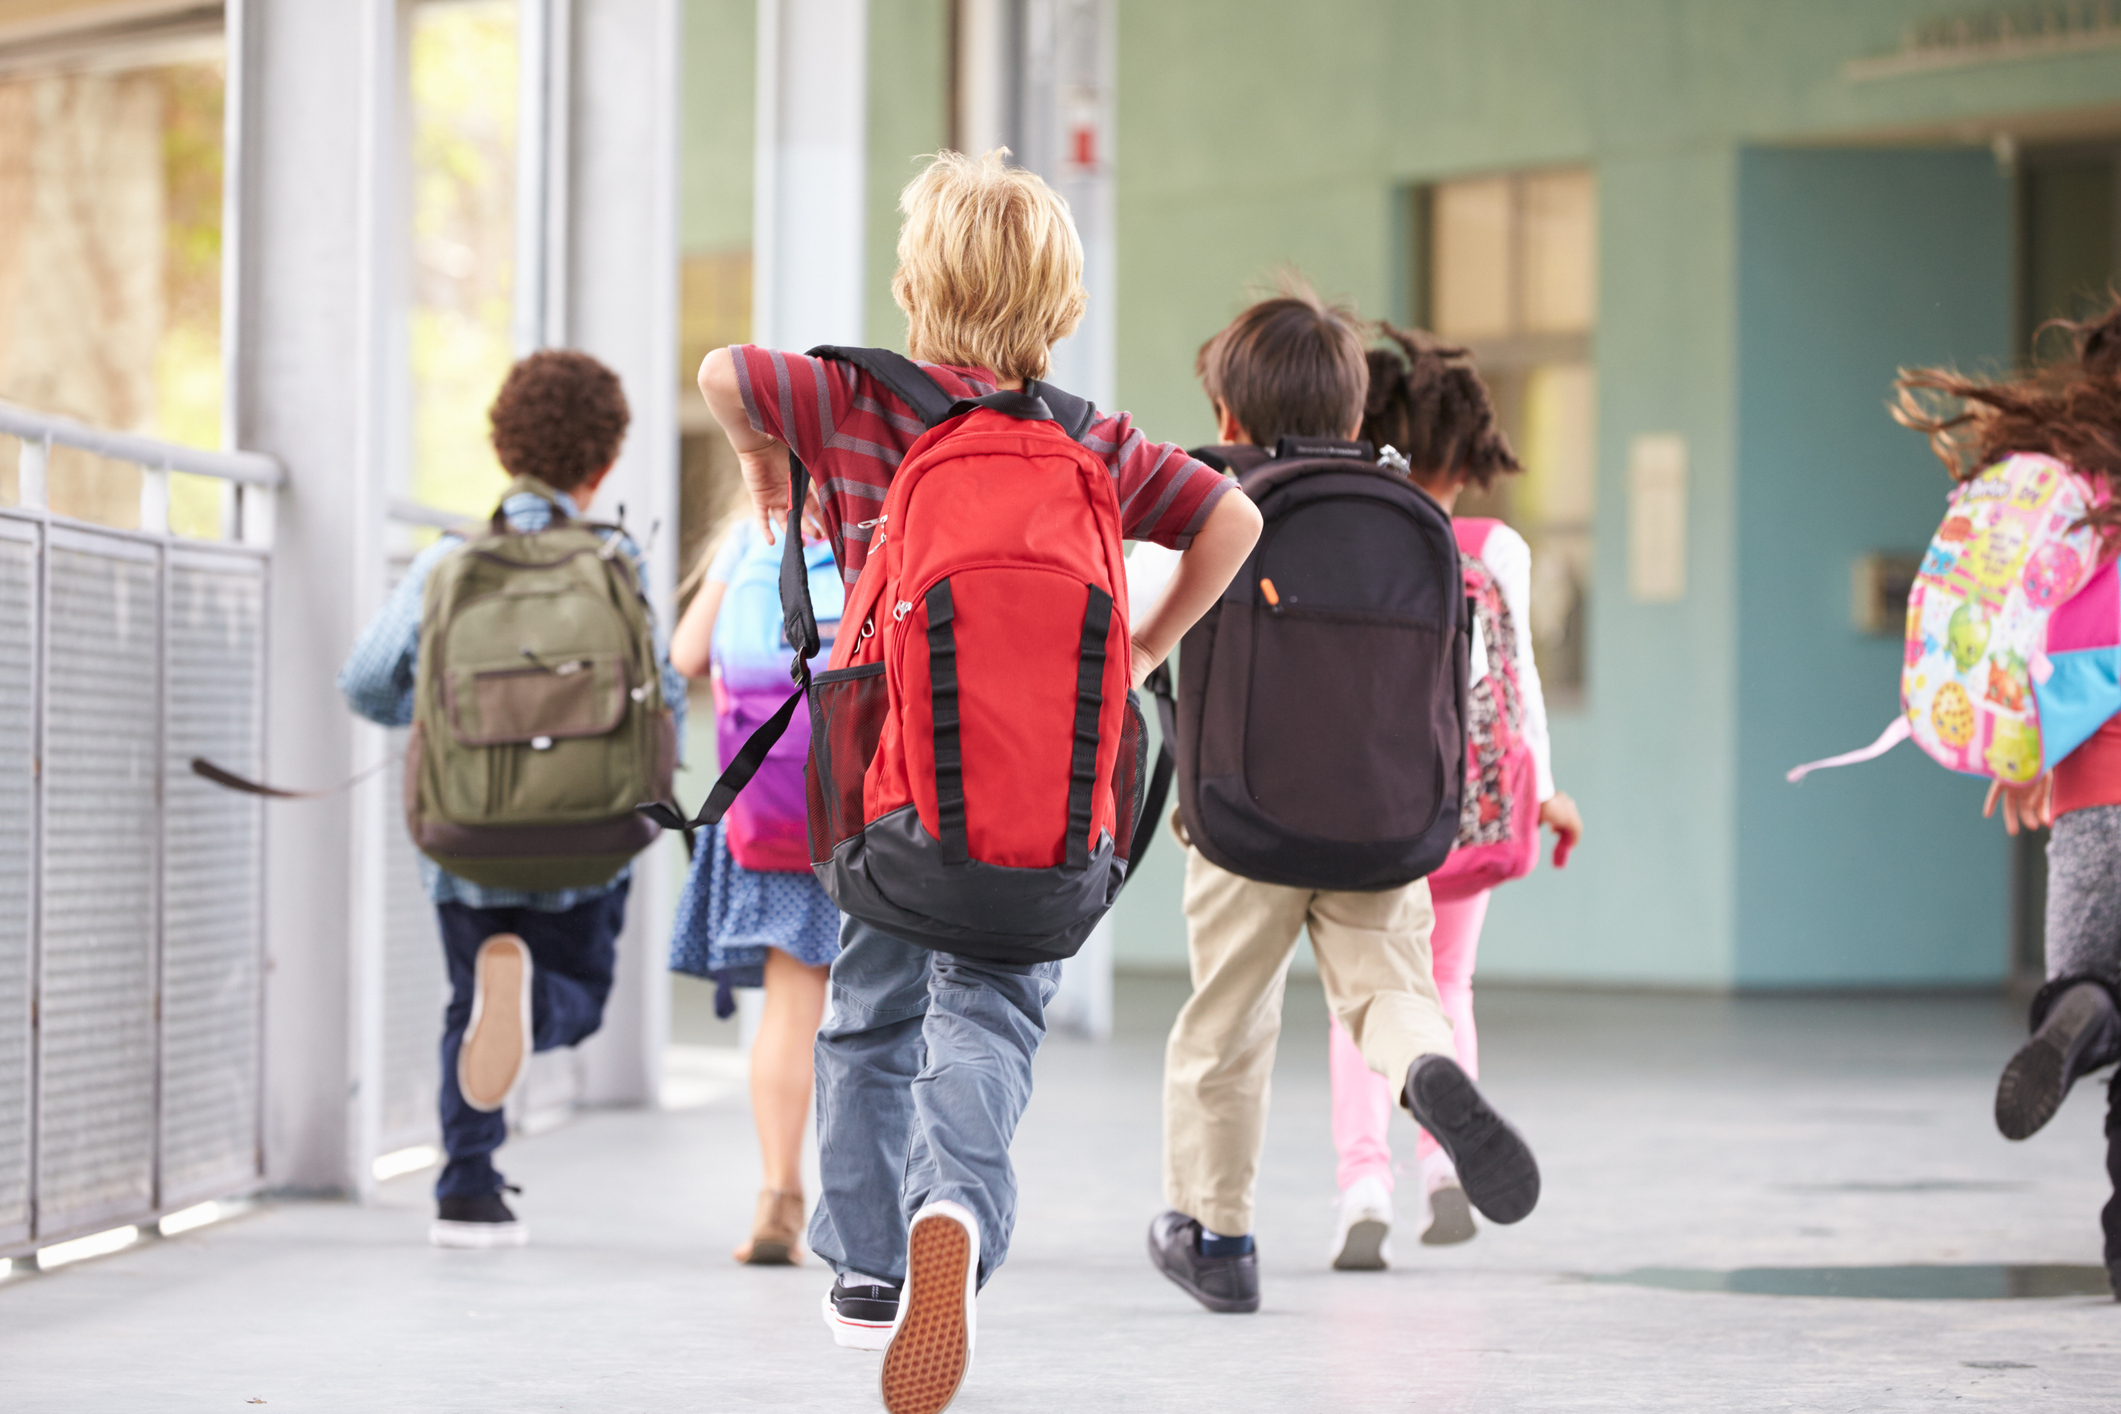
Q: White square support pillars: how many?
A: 4